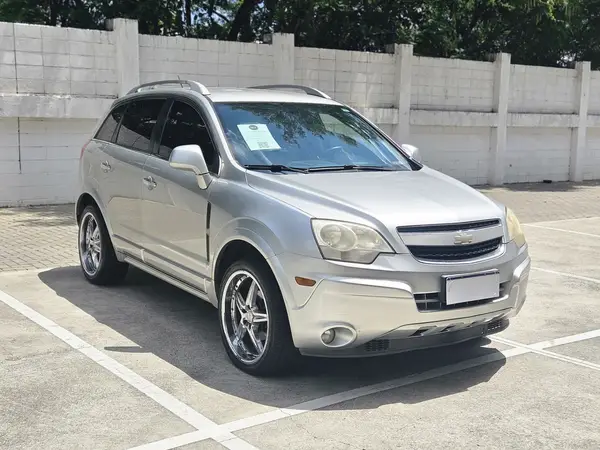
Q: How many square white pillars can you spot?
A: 5